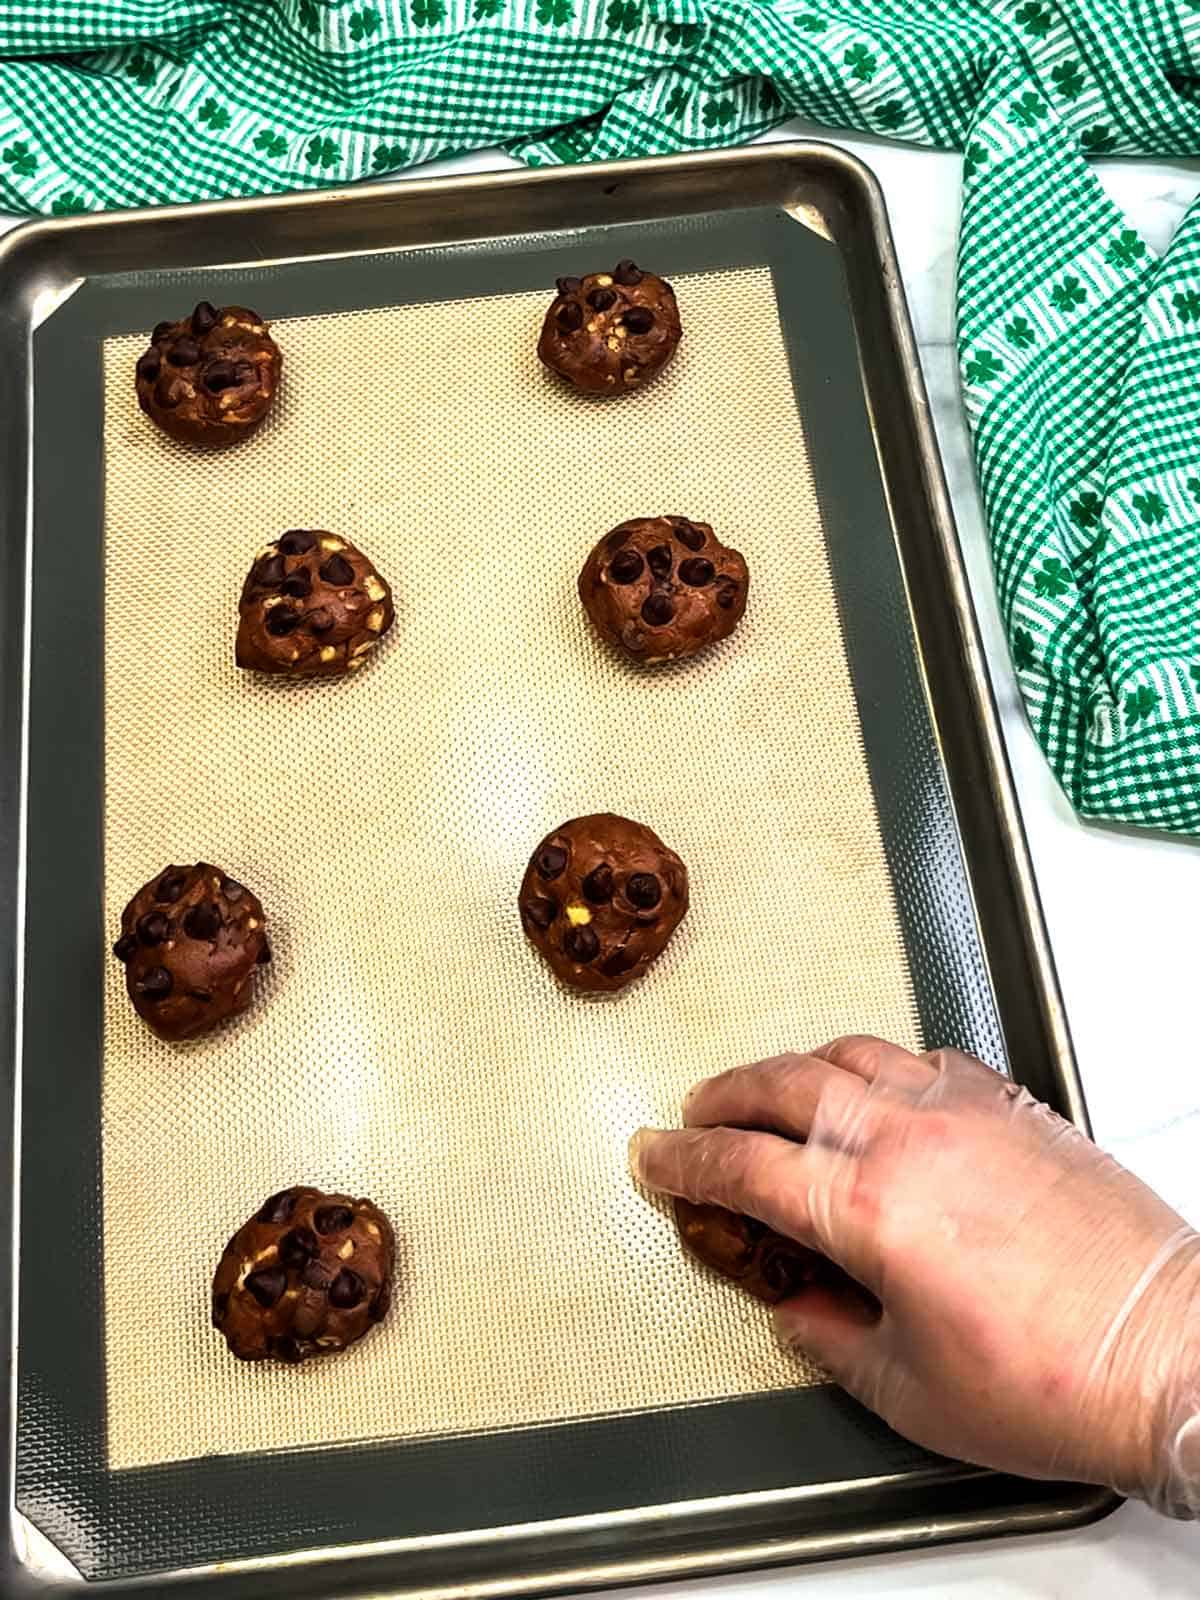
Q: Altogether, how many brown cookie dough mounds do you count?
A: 8